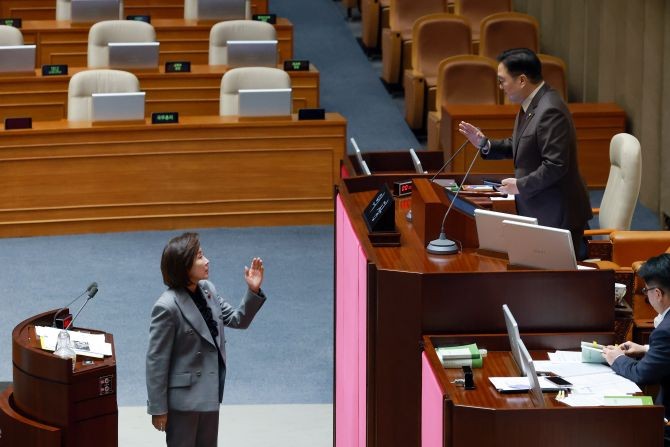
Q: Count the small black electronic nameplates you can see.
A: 9